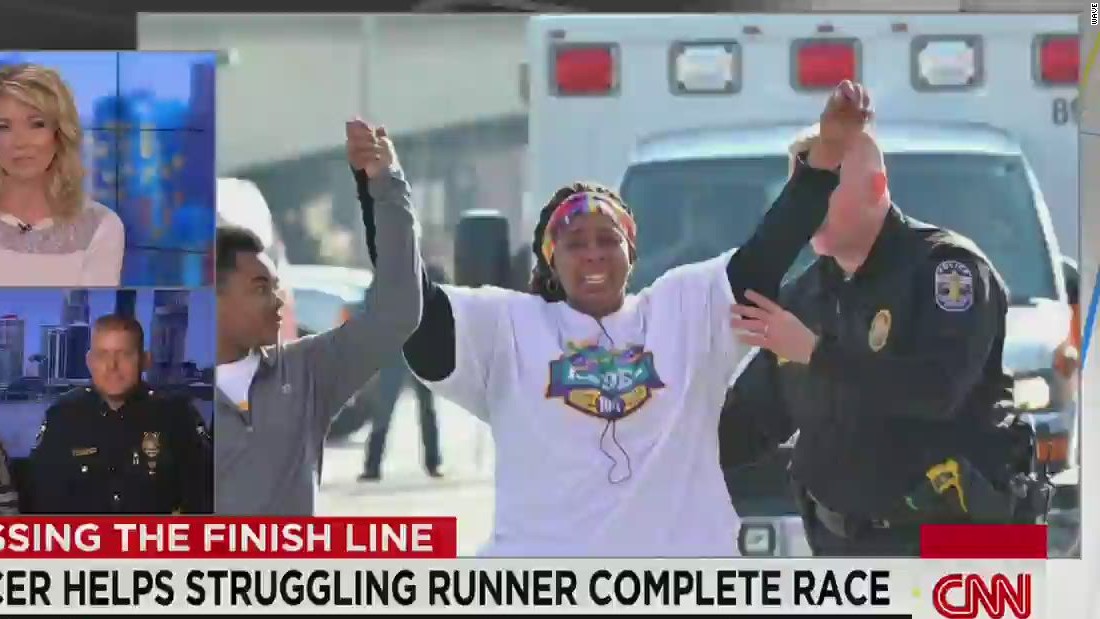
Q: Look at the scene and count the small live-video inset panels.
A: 2